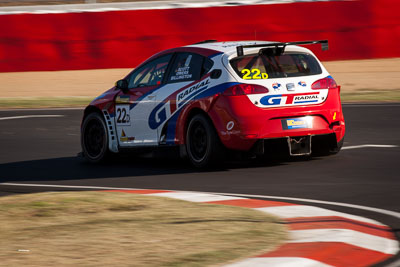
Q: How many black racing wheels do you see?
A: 2